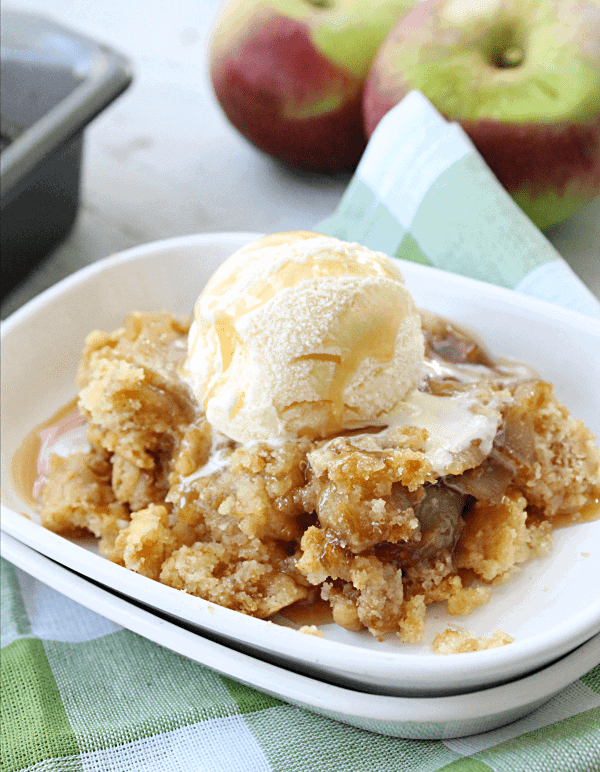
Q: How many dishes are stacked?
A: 2